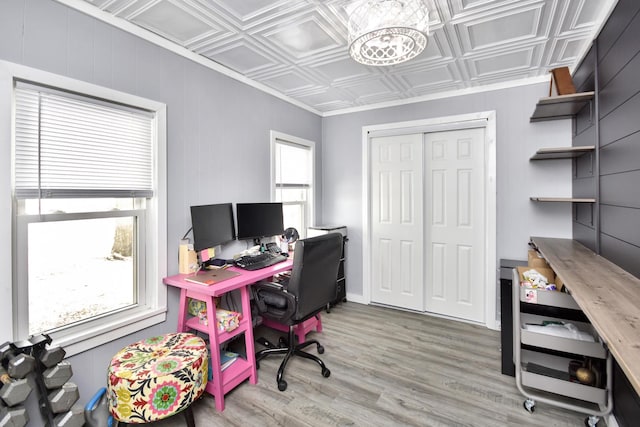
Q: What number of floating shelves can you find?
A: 3